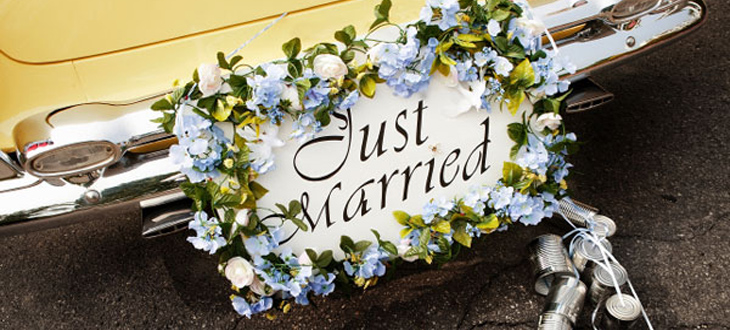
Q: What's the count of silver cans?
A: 8